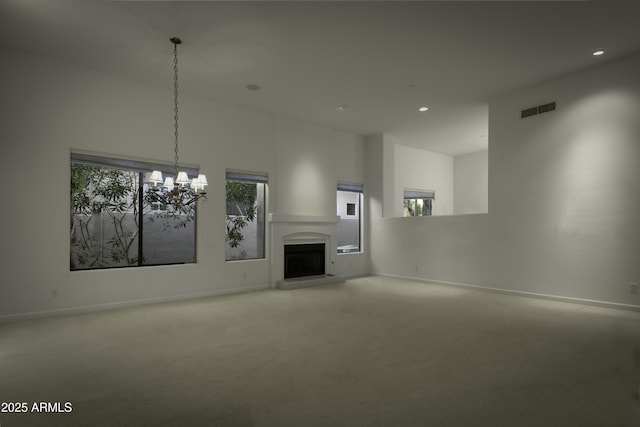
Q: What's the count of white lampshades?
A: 5